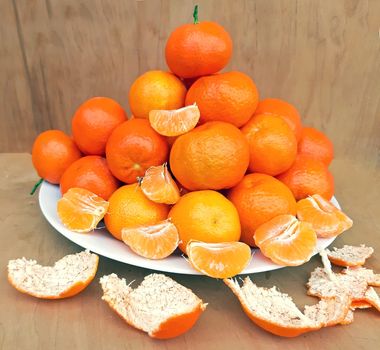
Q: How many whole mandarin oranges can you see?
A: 15